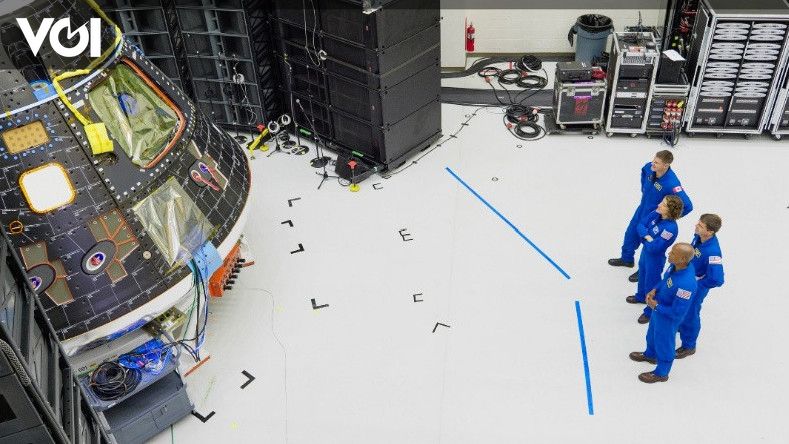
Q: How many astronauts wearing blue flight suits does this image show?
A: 4